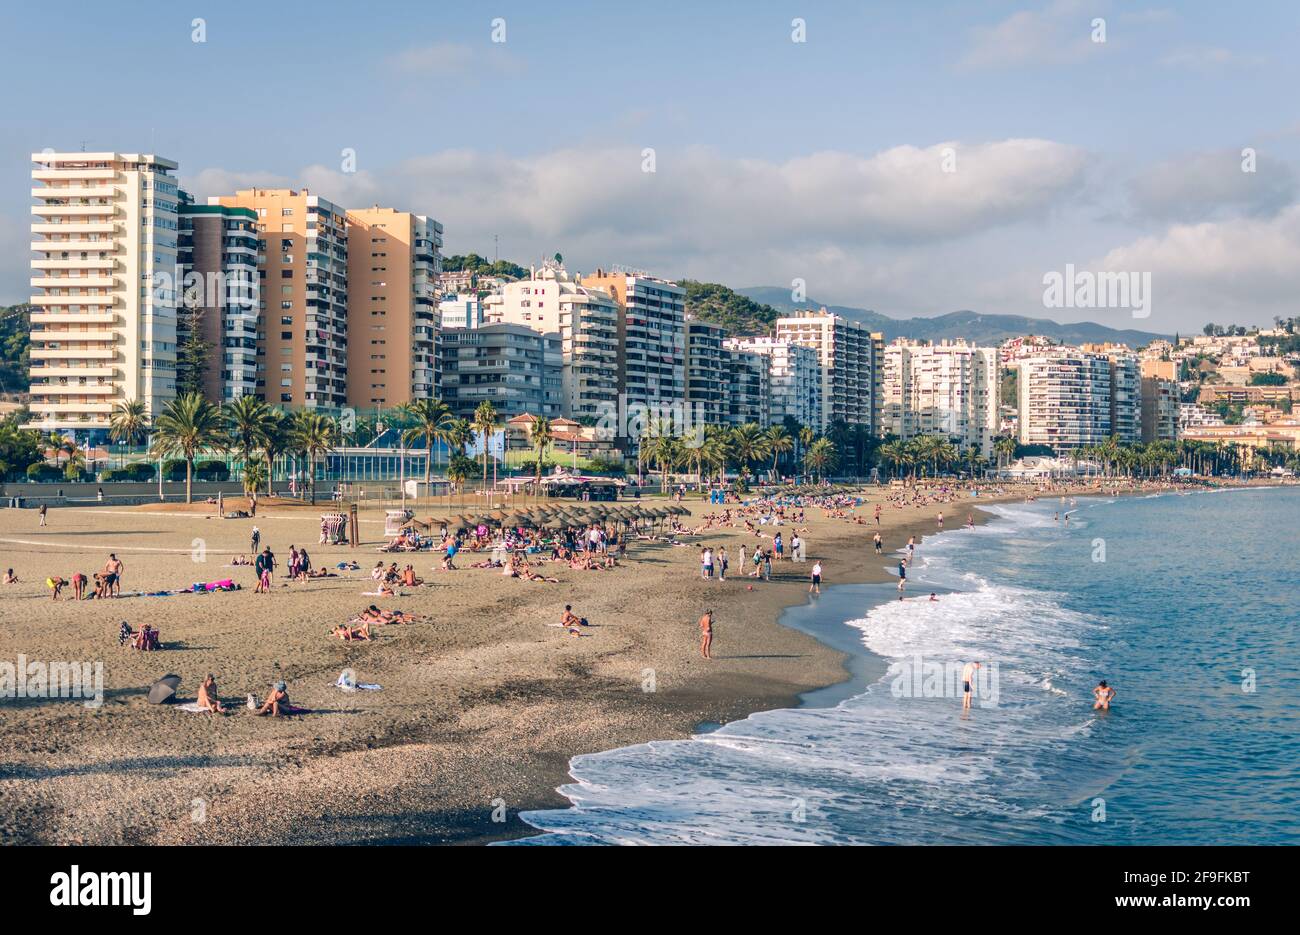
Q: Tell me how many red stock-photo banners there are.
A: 0